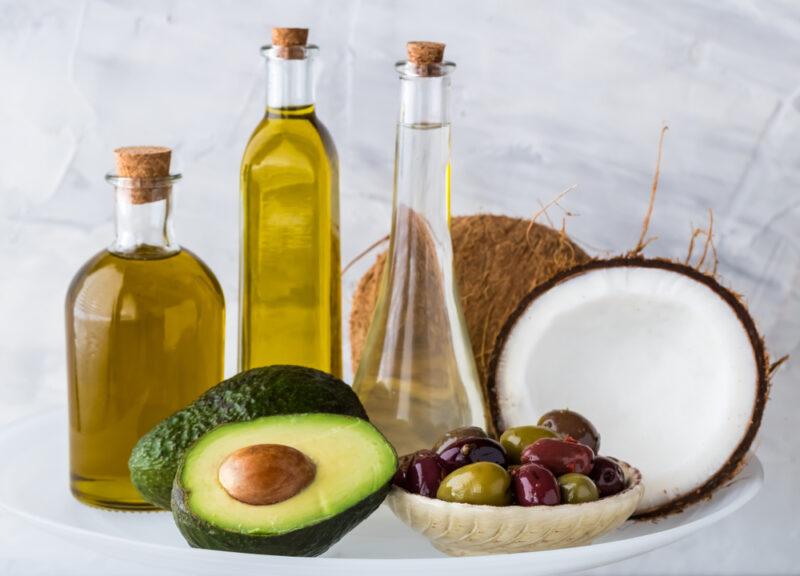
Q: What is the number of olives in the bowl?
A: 11